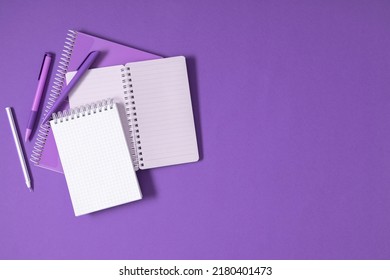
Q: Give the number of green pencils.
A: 0